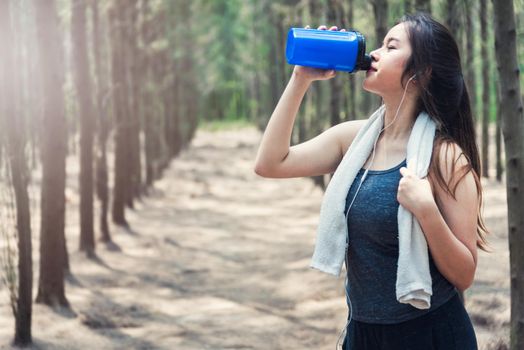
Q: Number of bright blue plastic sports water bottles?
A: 1